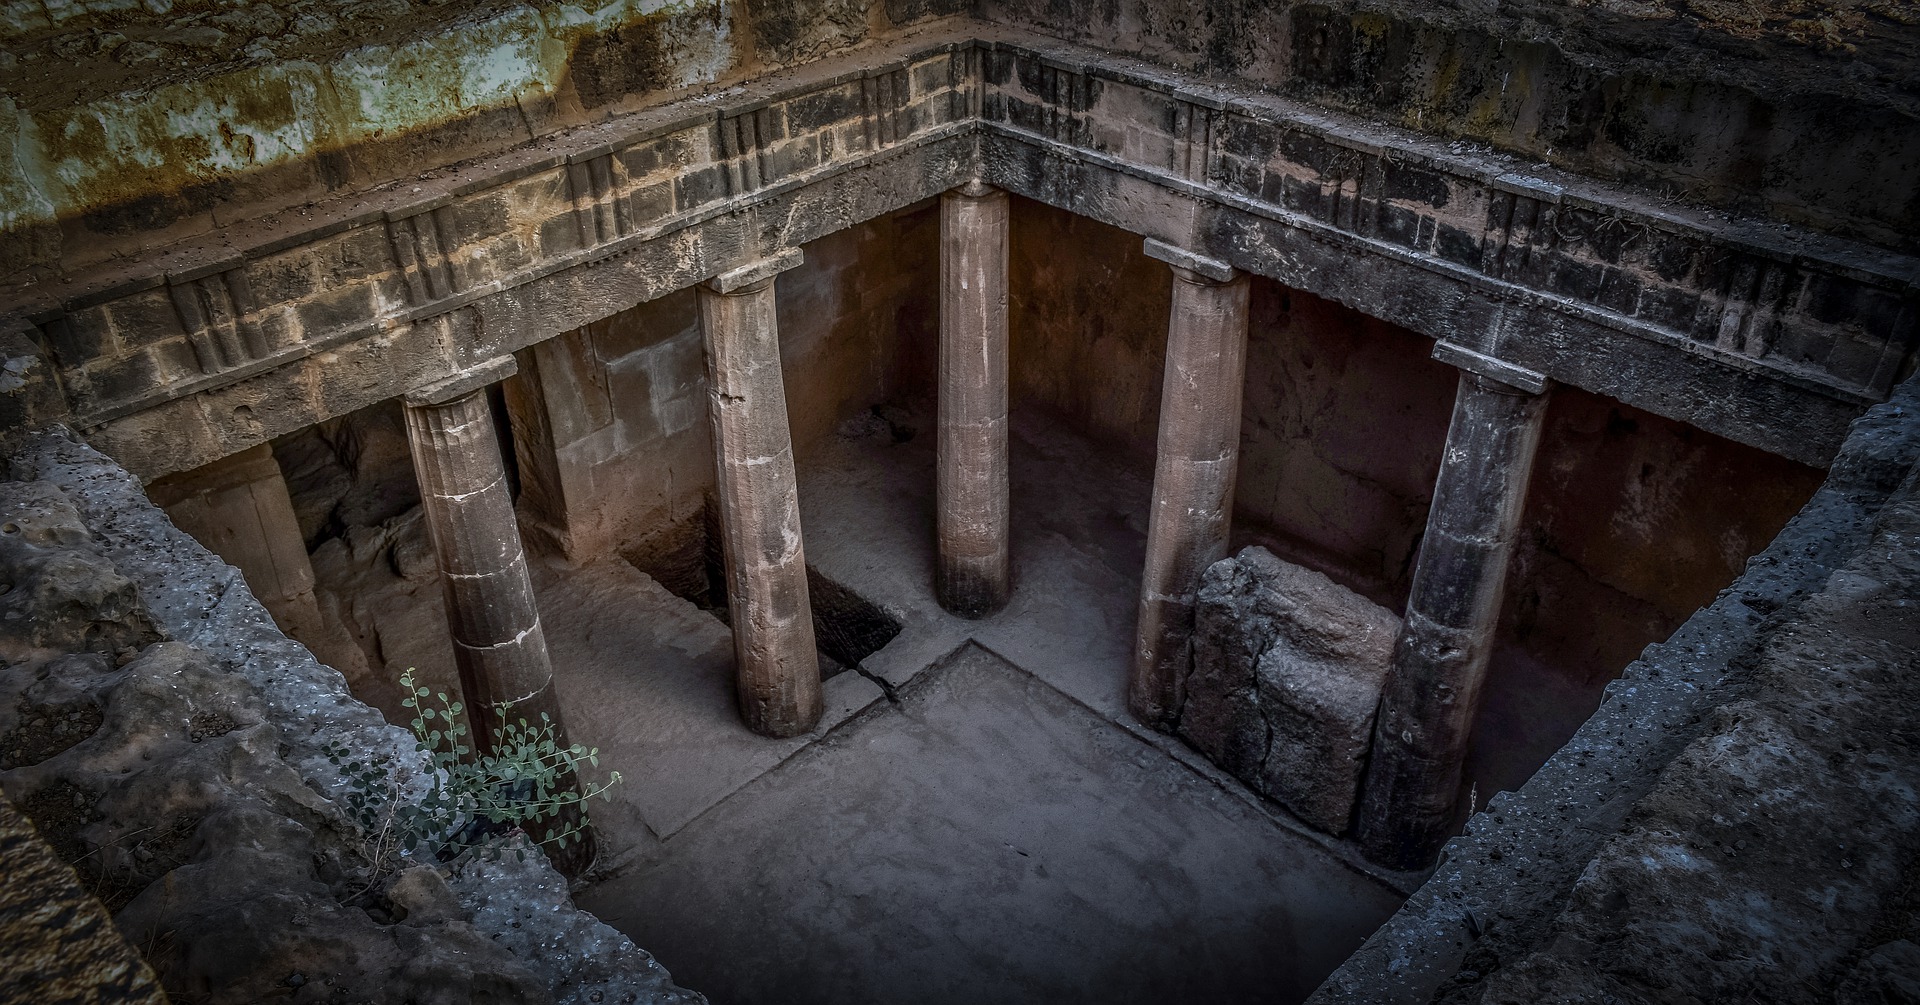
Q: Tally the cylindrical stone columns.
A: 5